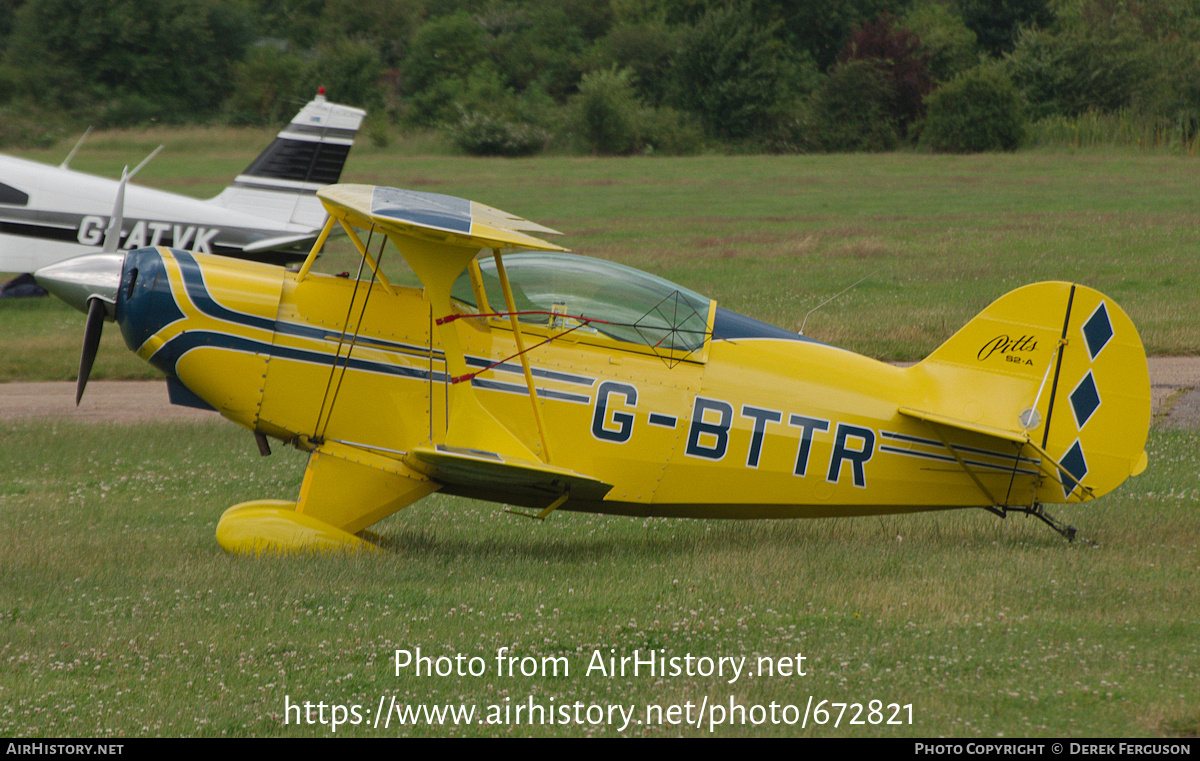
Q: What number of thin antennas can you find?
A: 3